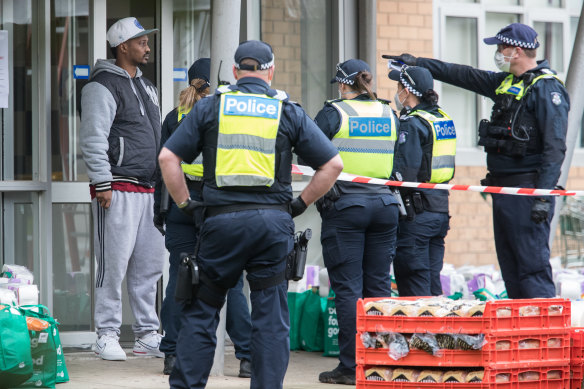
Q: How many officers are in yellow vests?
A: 5